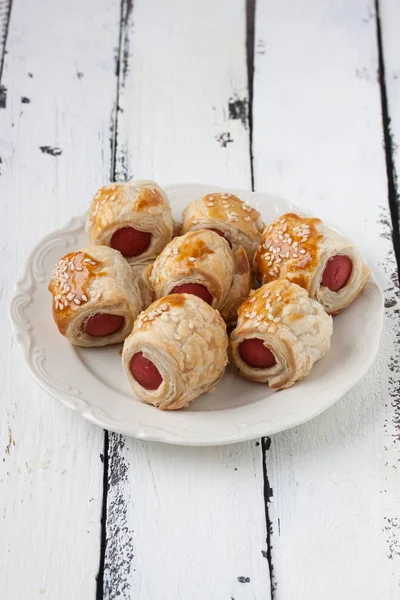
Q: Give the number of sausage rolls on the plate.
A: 7